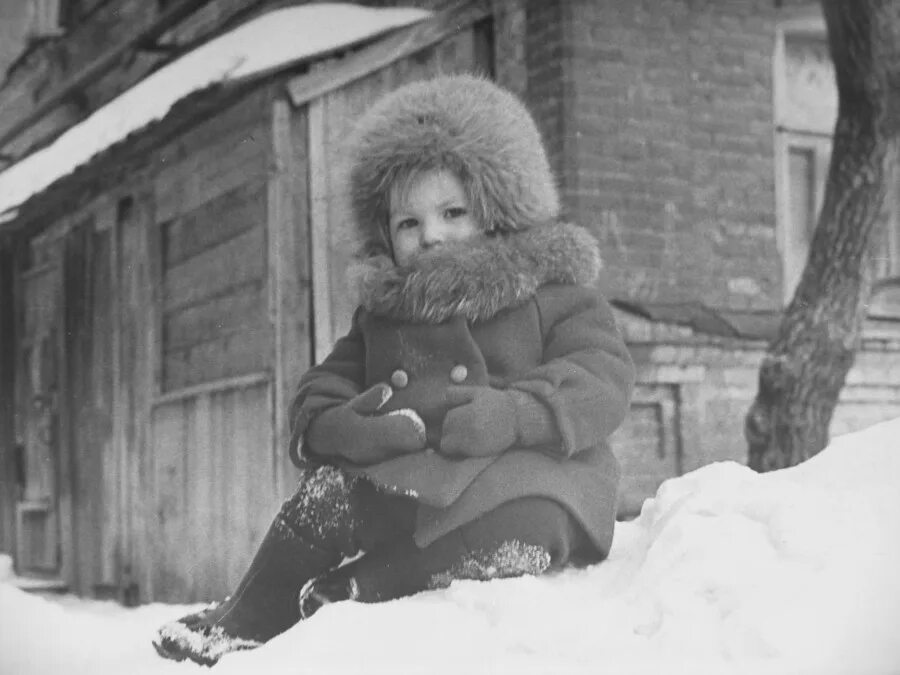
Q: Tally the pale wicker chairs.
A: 0